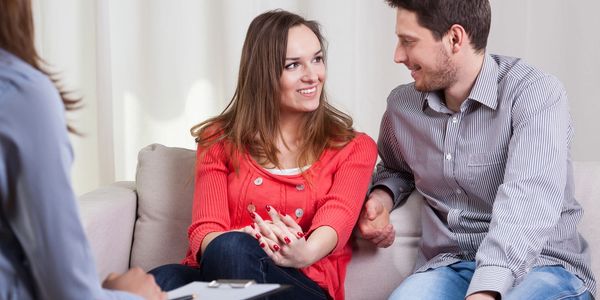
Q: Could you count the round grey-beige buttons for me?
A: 4